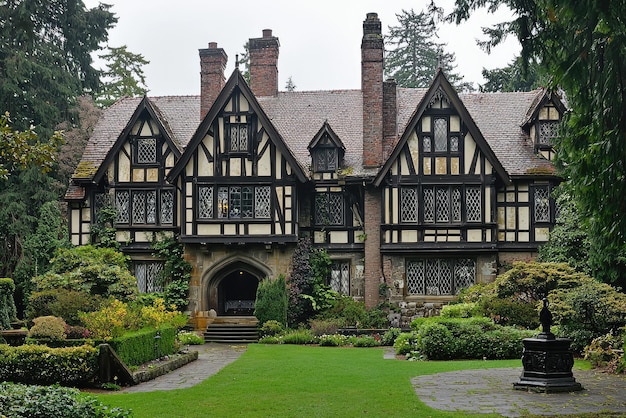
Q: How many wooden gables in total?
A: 5